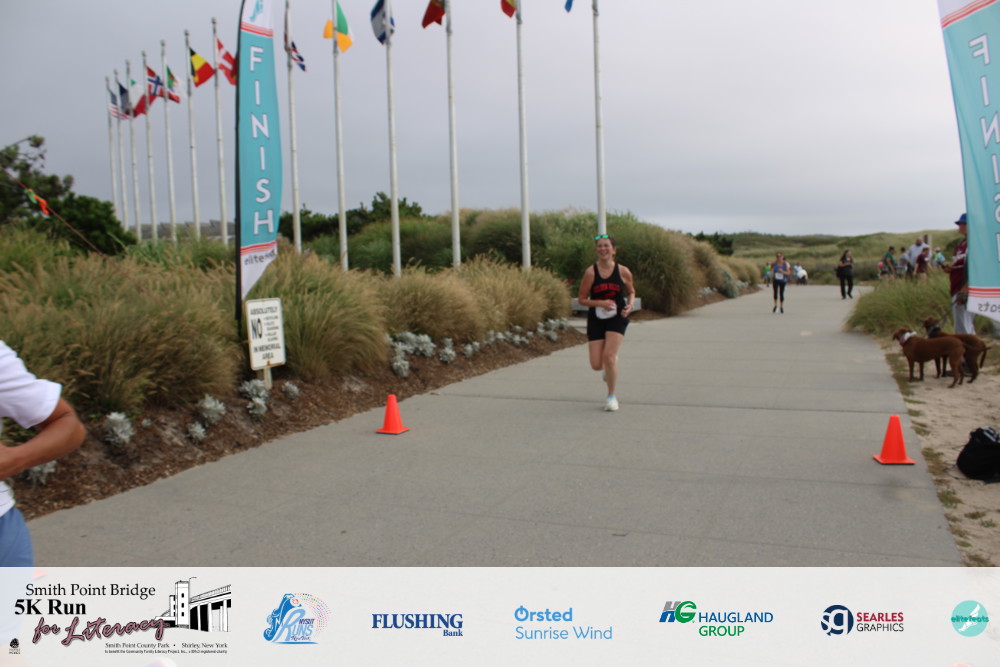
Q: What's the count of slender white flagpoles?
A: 13